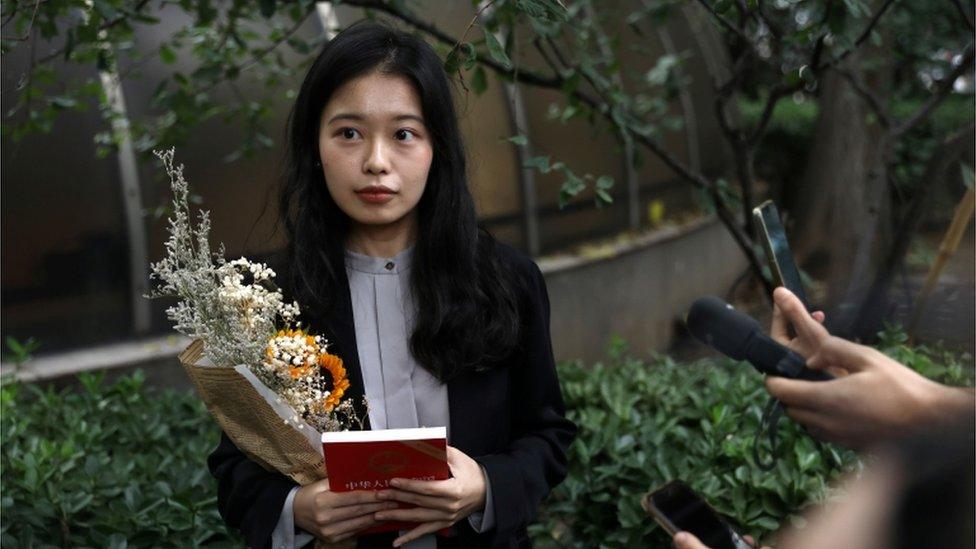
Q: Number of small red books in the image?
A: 1